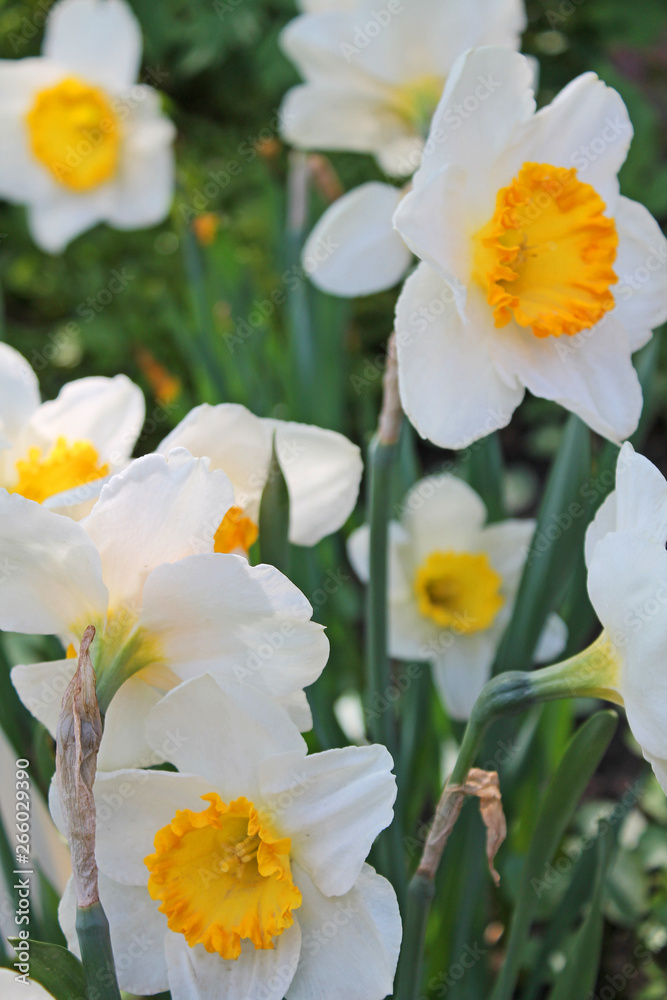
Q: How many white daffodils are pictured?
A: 9